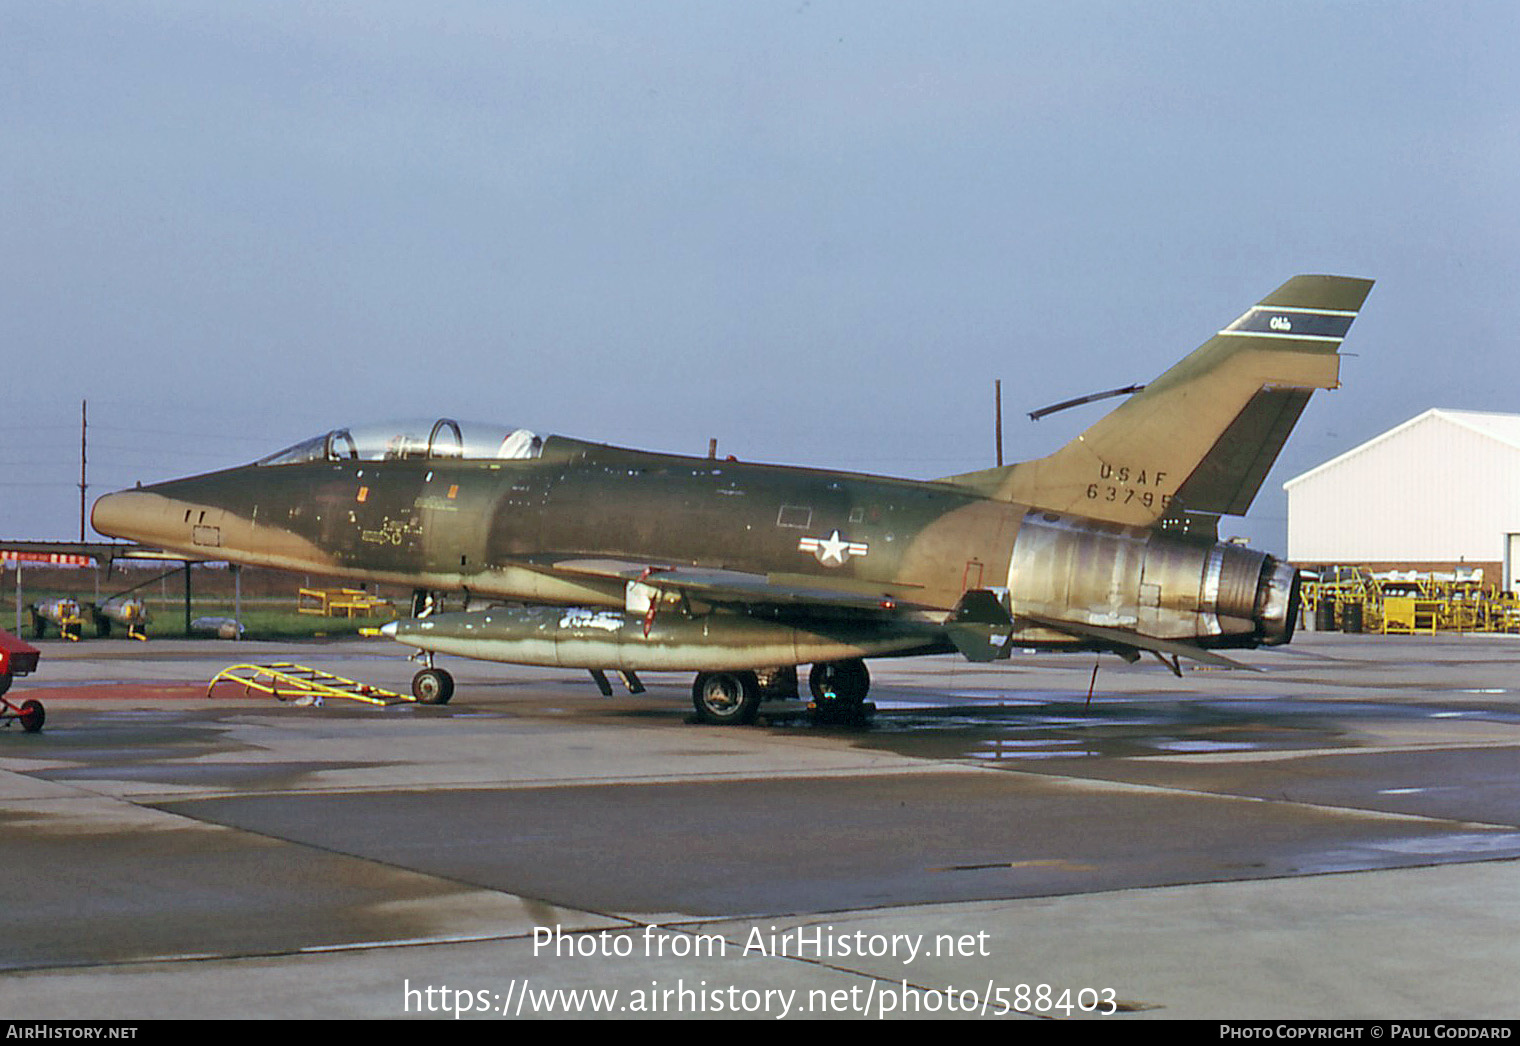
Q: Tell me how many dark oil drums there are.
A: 2